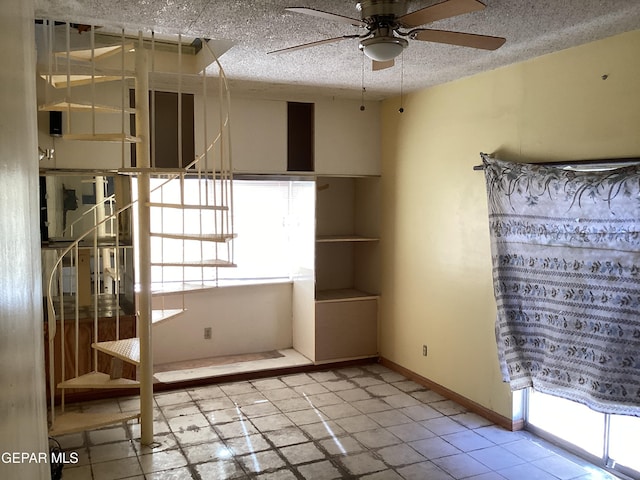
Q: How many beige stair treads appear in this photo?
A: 13